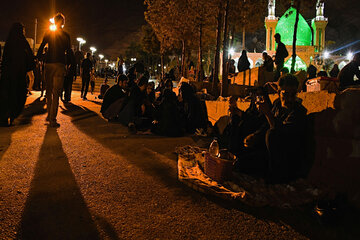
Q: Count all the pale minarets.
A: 2